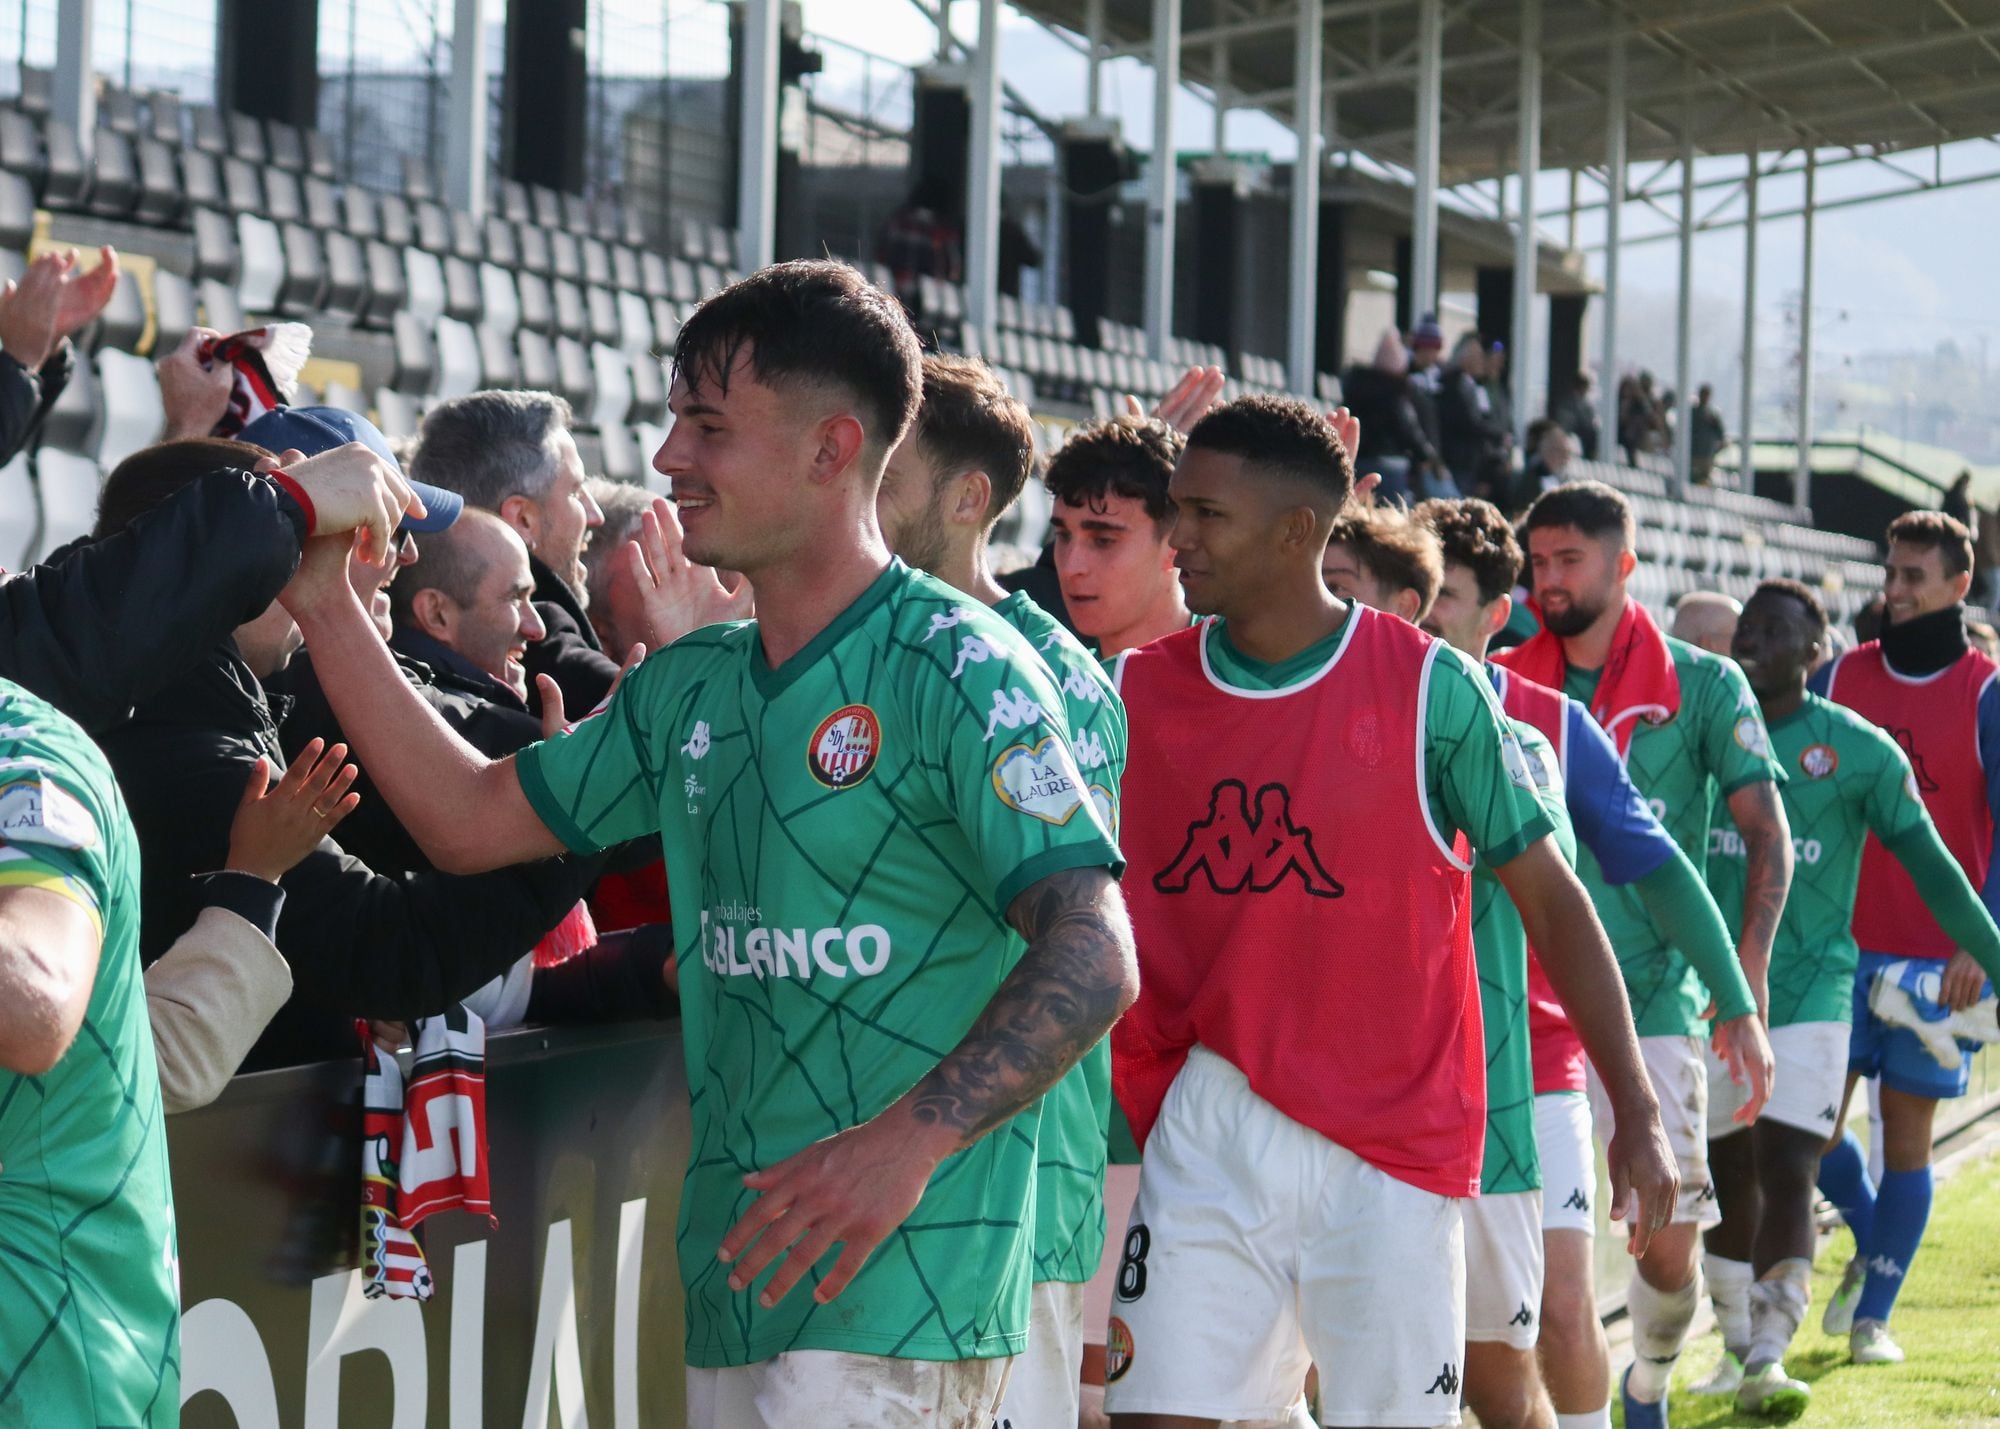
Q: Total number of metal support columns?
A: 12